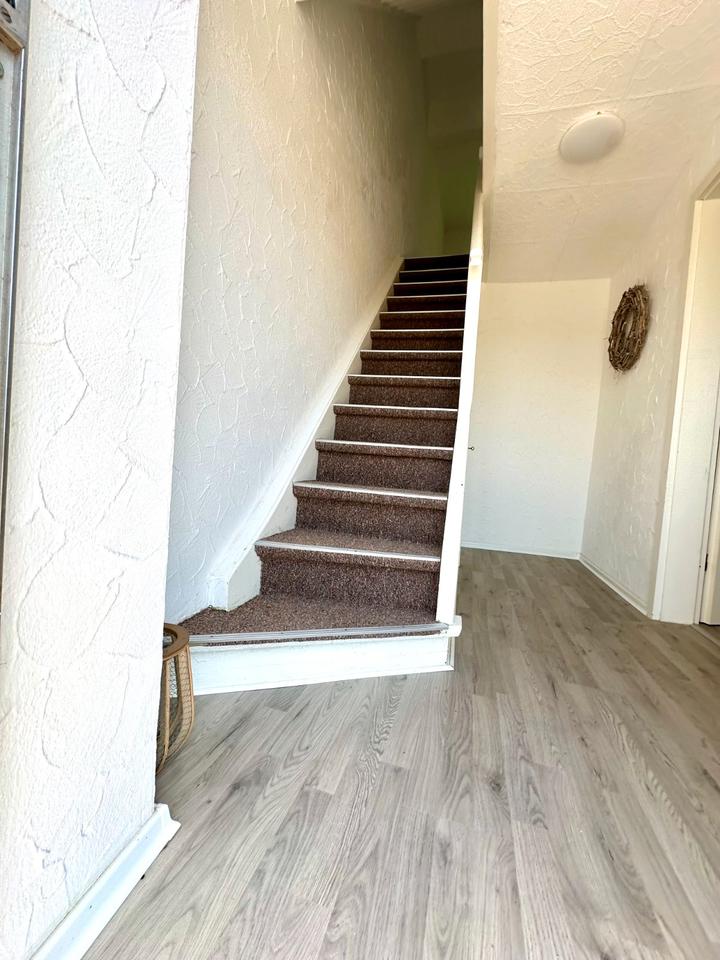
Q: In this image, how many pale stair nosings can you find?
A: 13